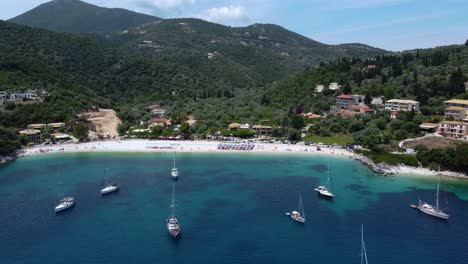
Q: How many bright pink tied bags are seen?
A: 0